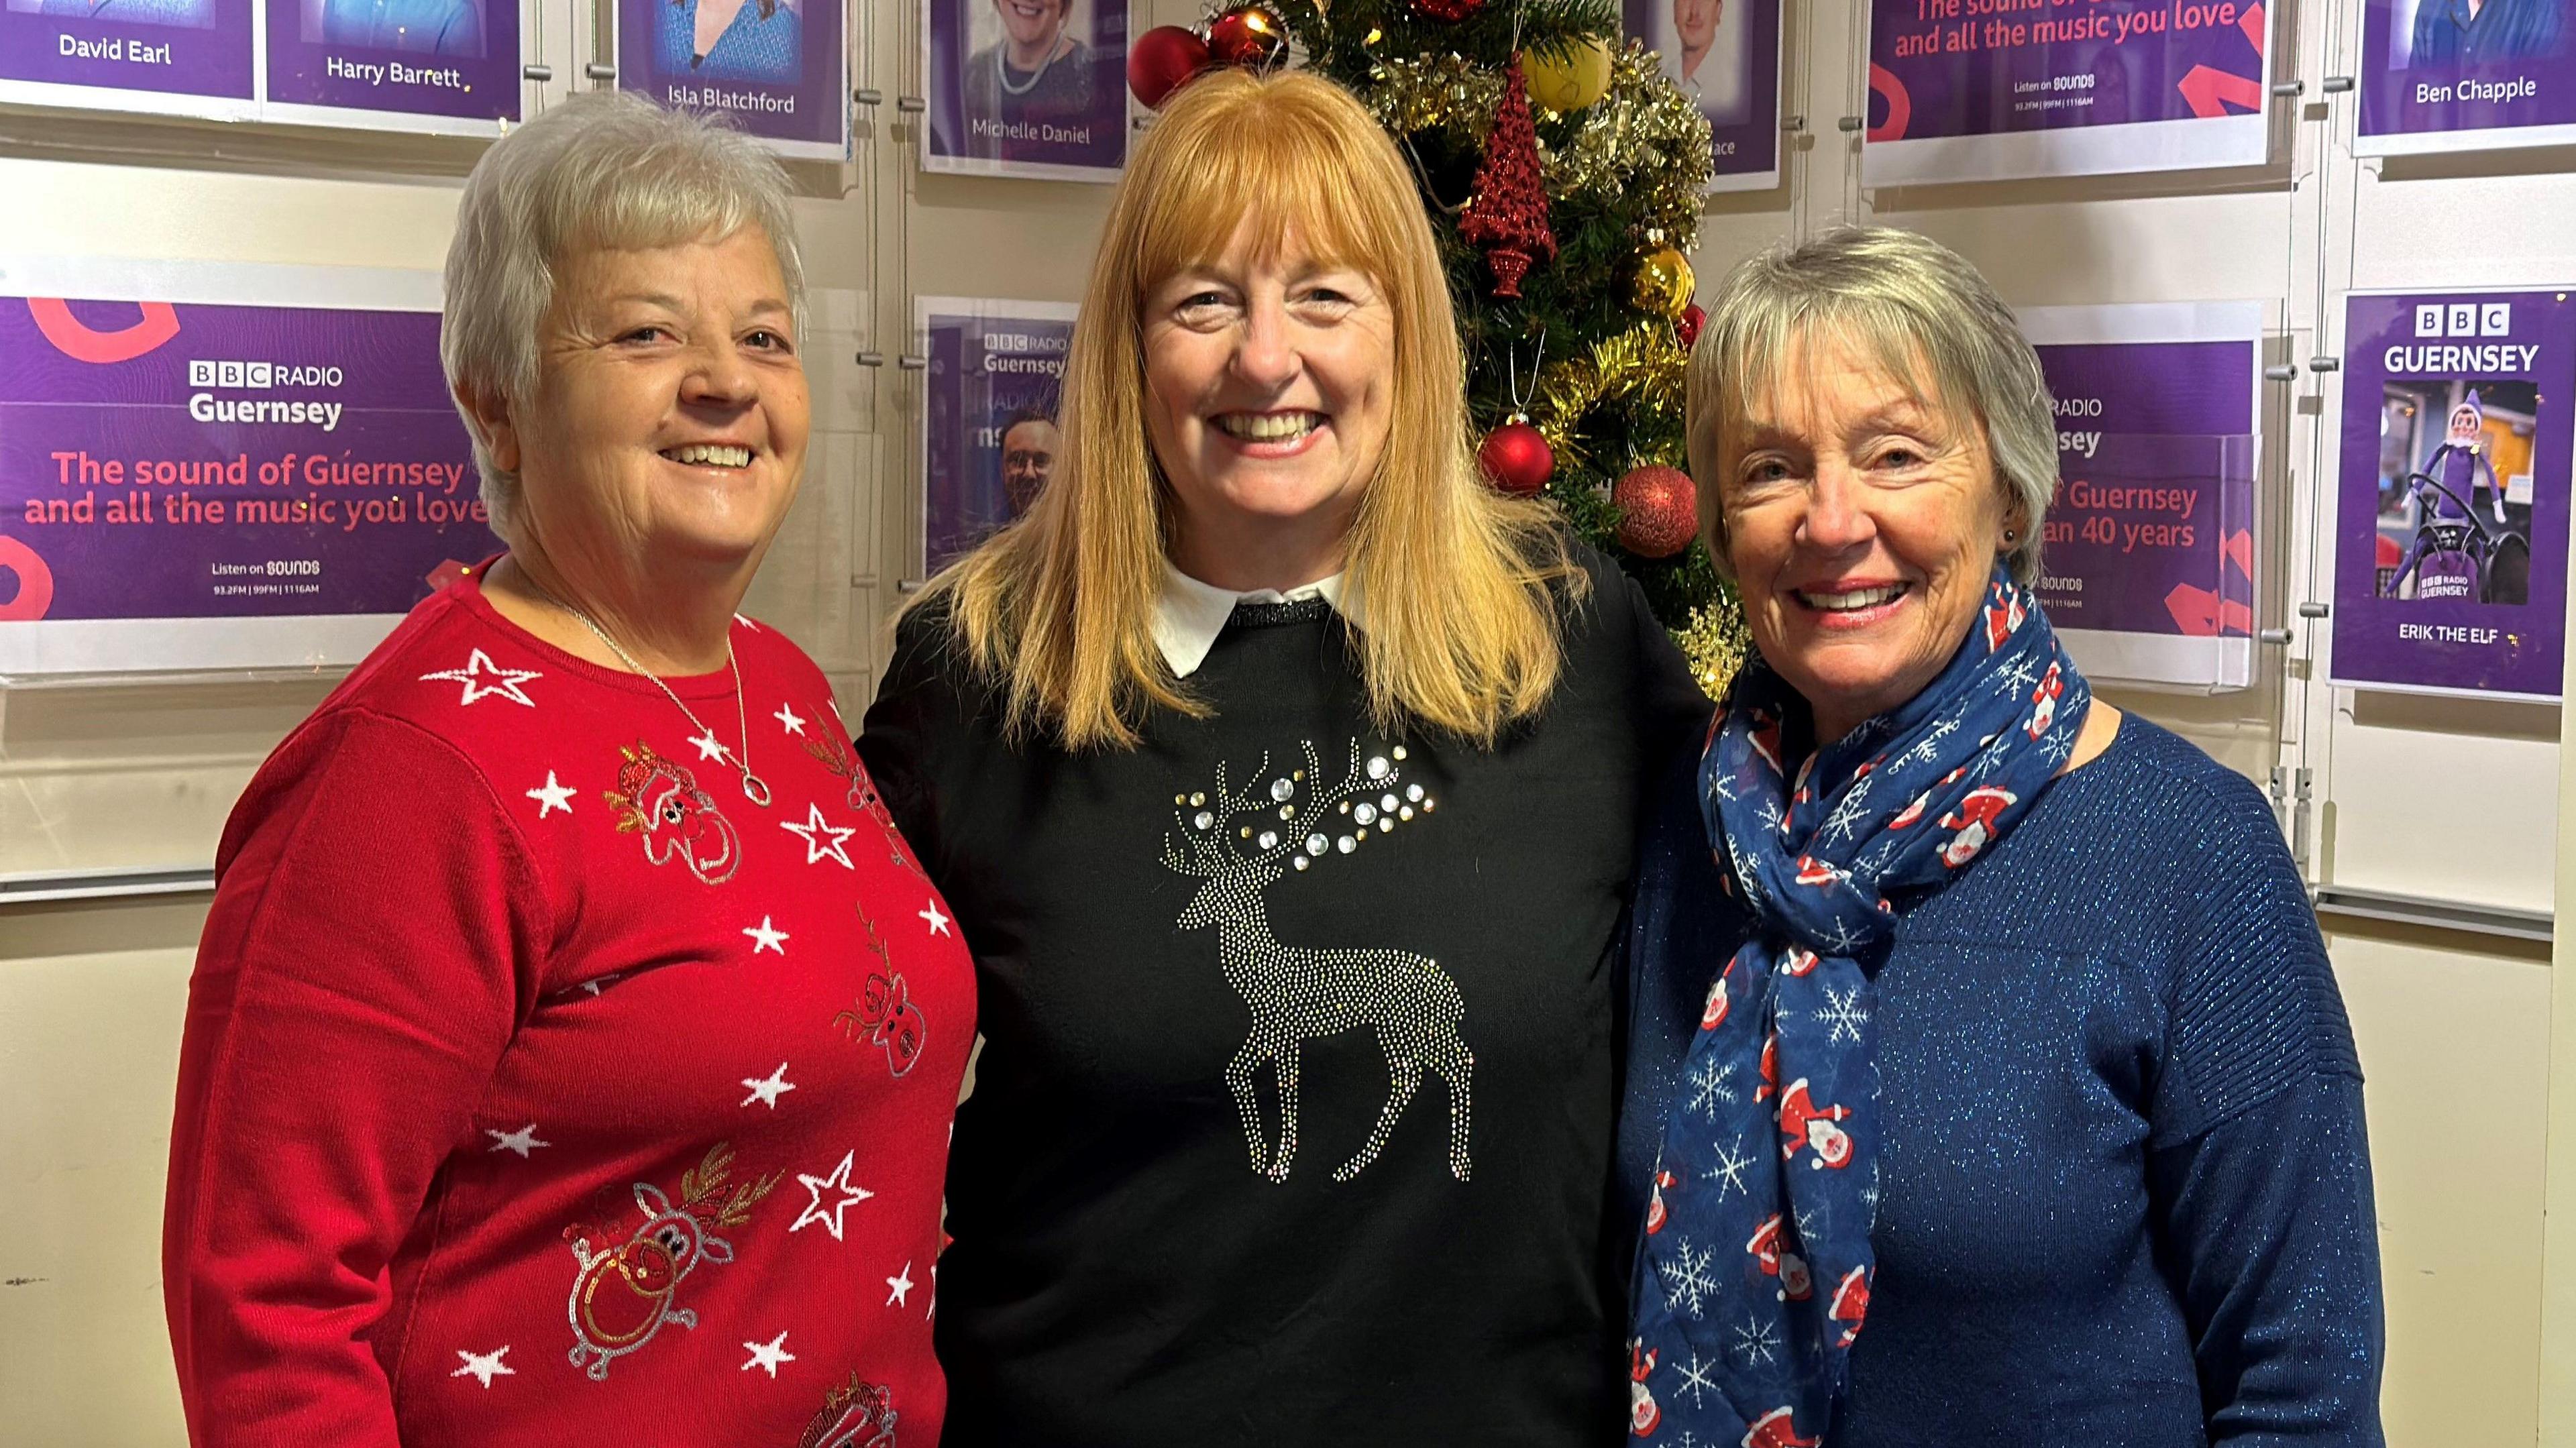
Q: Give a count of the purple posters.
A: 11